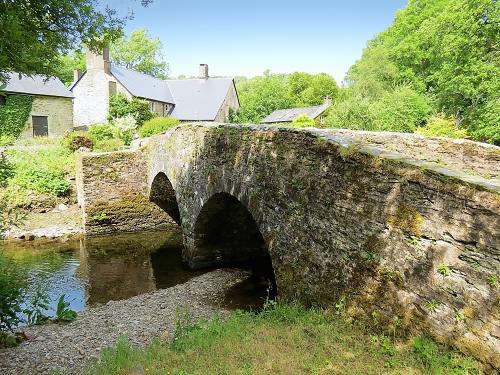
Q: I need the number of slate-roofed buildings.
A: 3